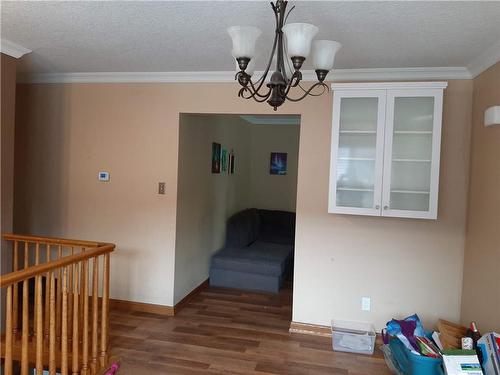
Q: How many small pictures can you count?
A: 4